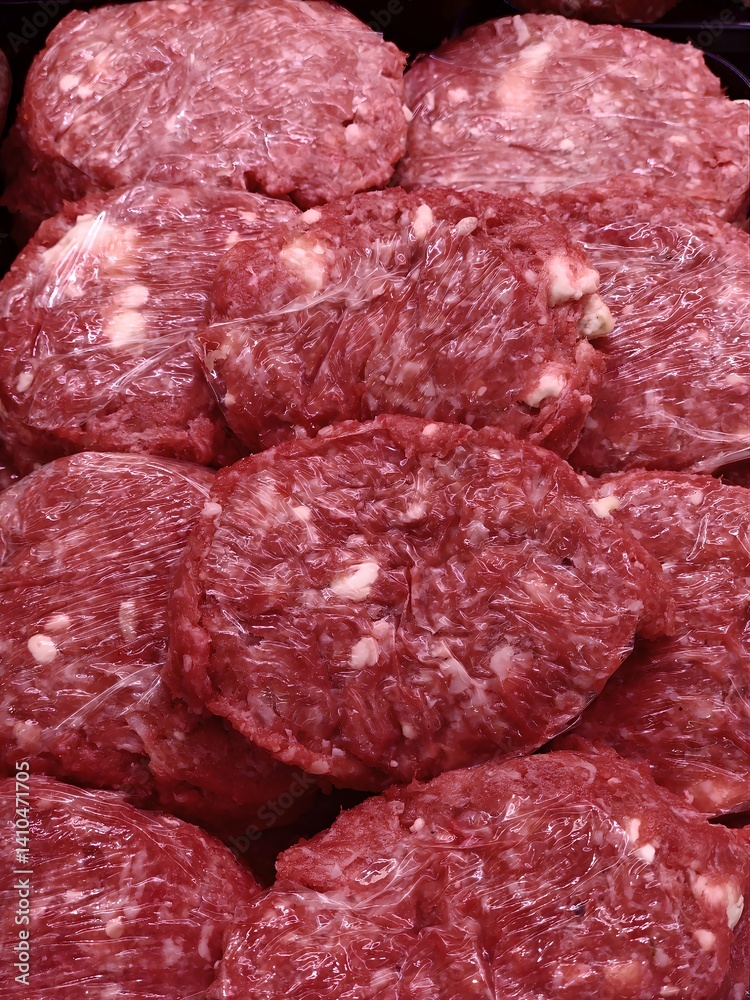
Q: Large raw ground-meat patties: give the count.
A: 10